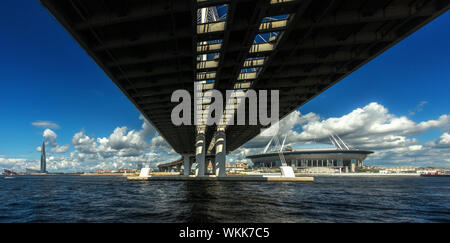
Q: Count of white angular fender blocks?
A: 2